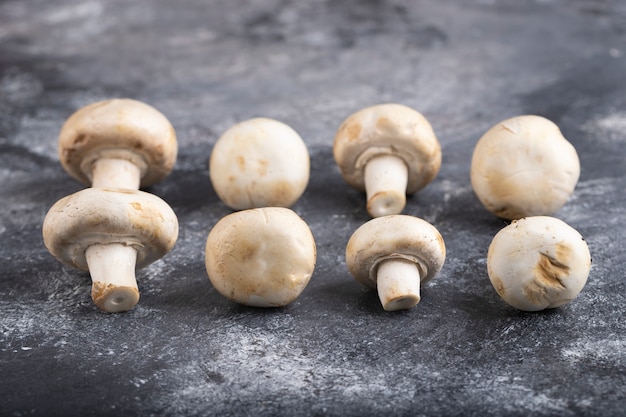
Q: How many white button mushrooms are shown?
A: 8